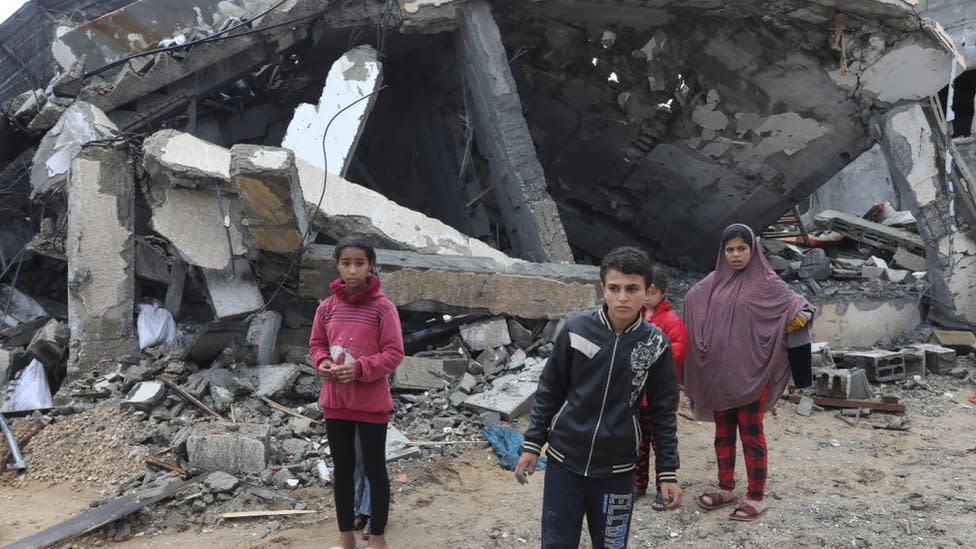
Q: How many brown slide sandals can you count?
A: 2